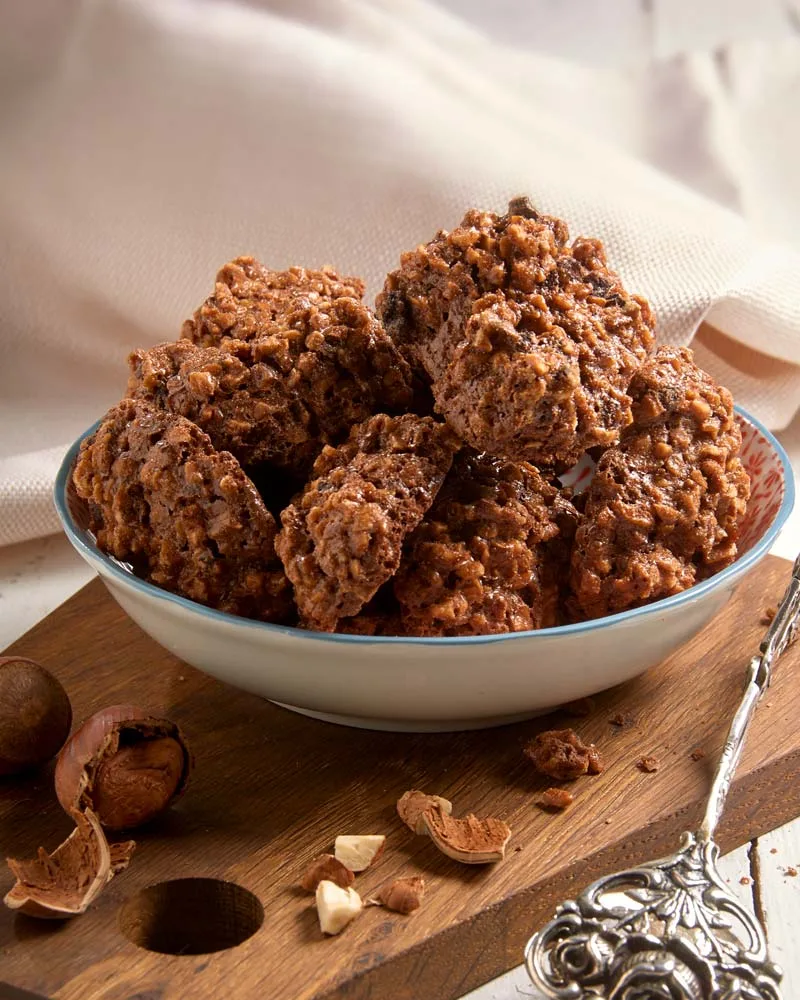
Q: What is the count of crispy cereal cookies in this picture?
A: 7